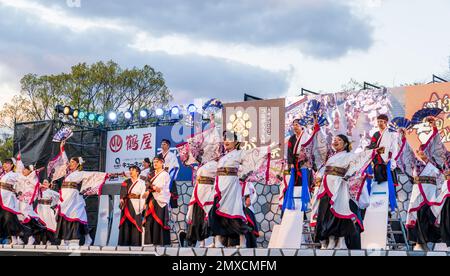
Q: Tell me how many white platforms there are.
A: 2